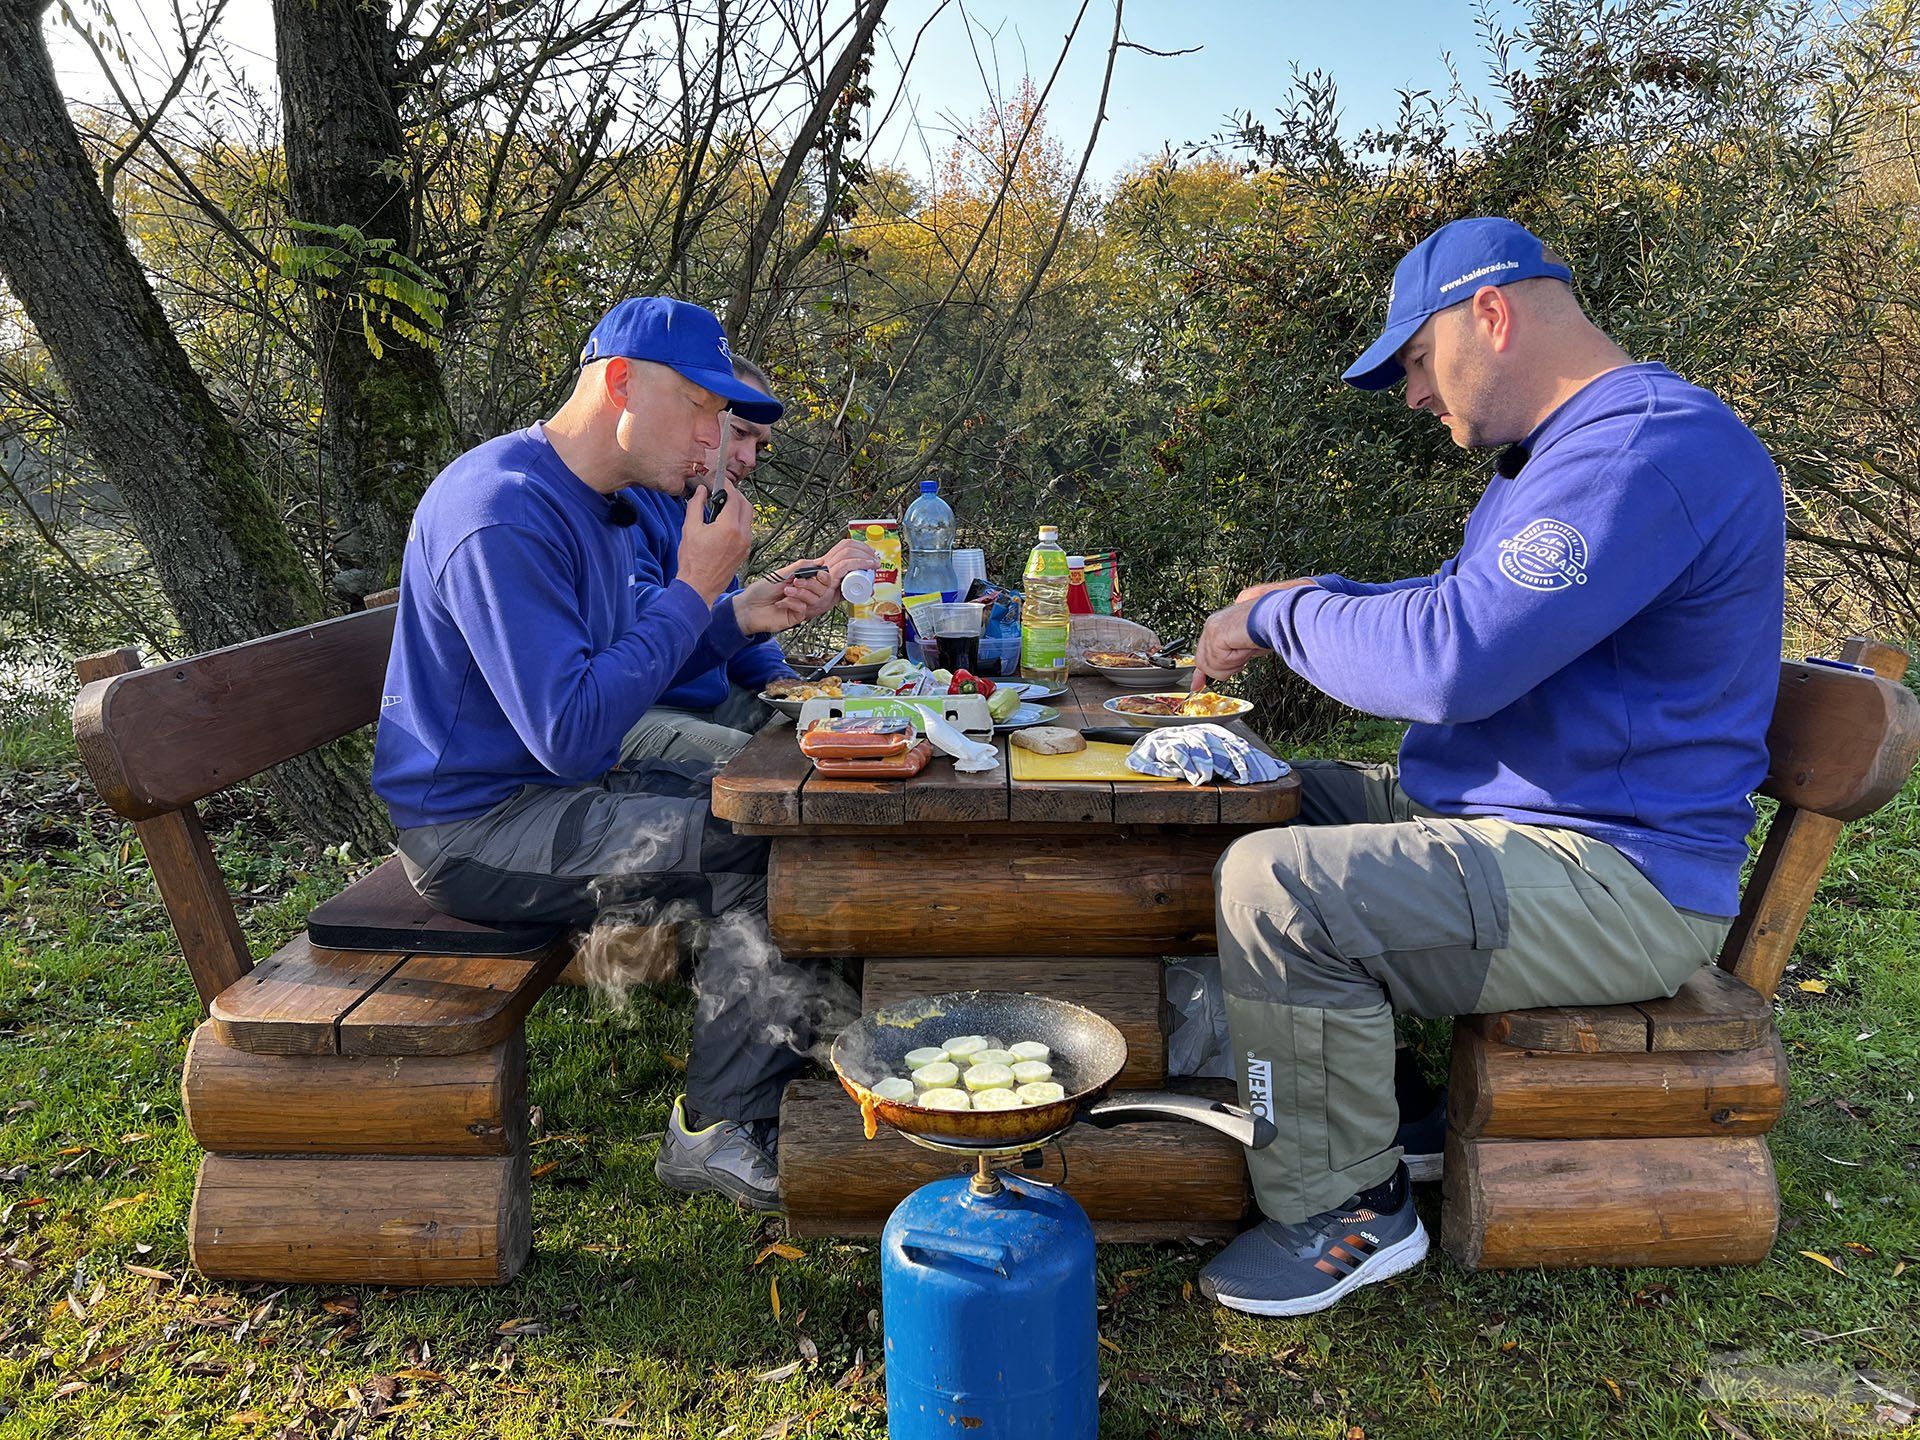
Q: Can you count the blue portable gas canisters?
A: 1